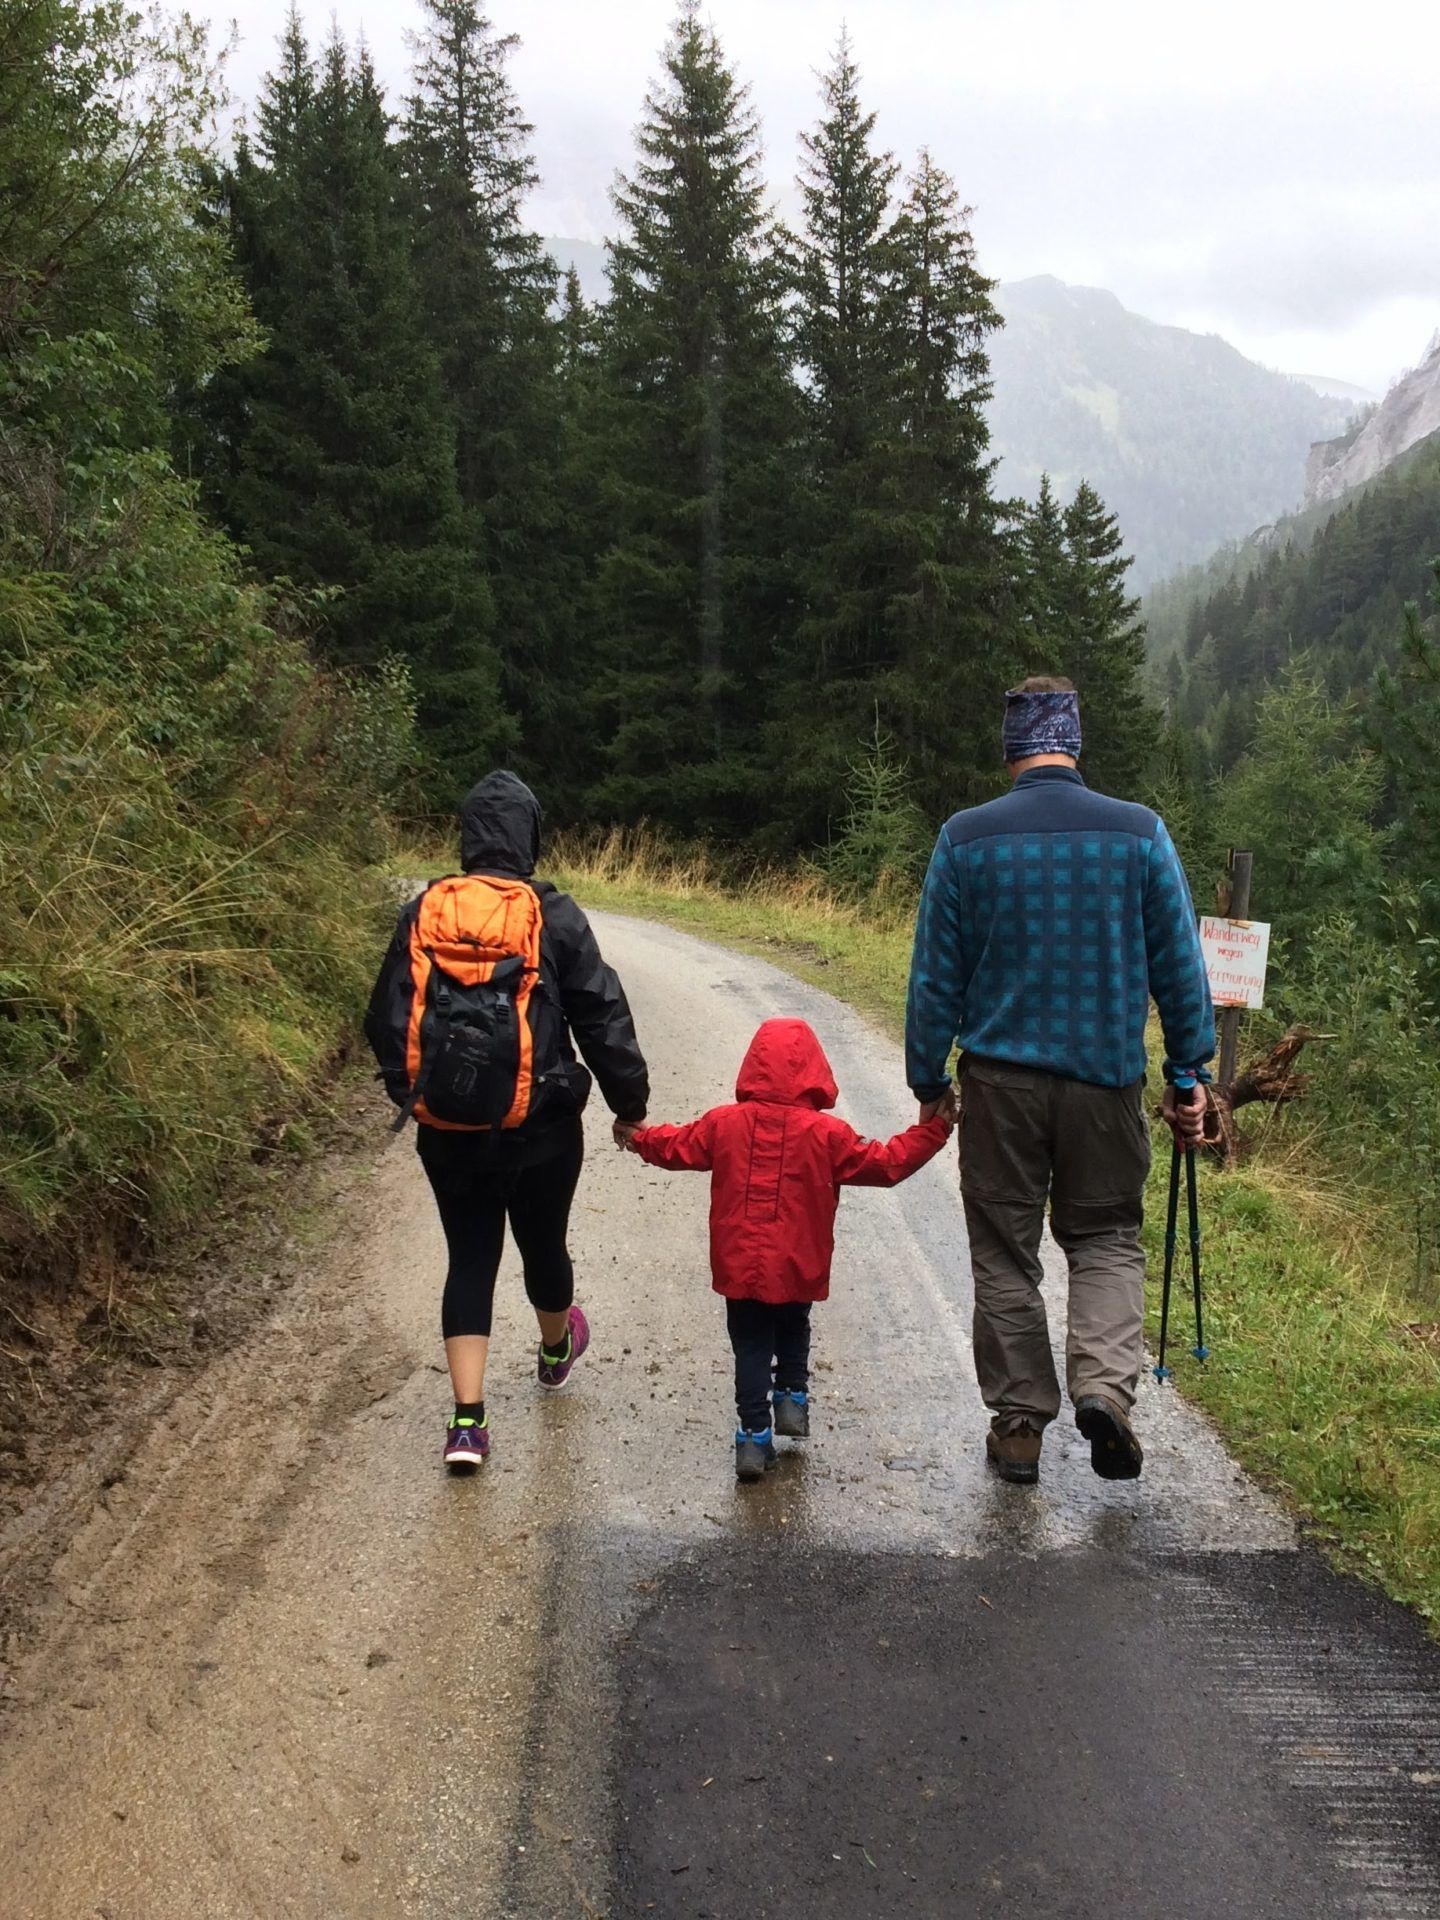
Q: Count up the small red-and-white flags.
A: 0